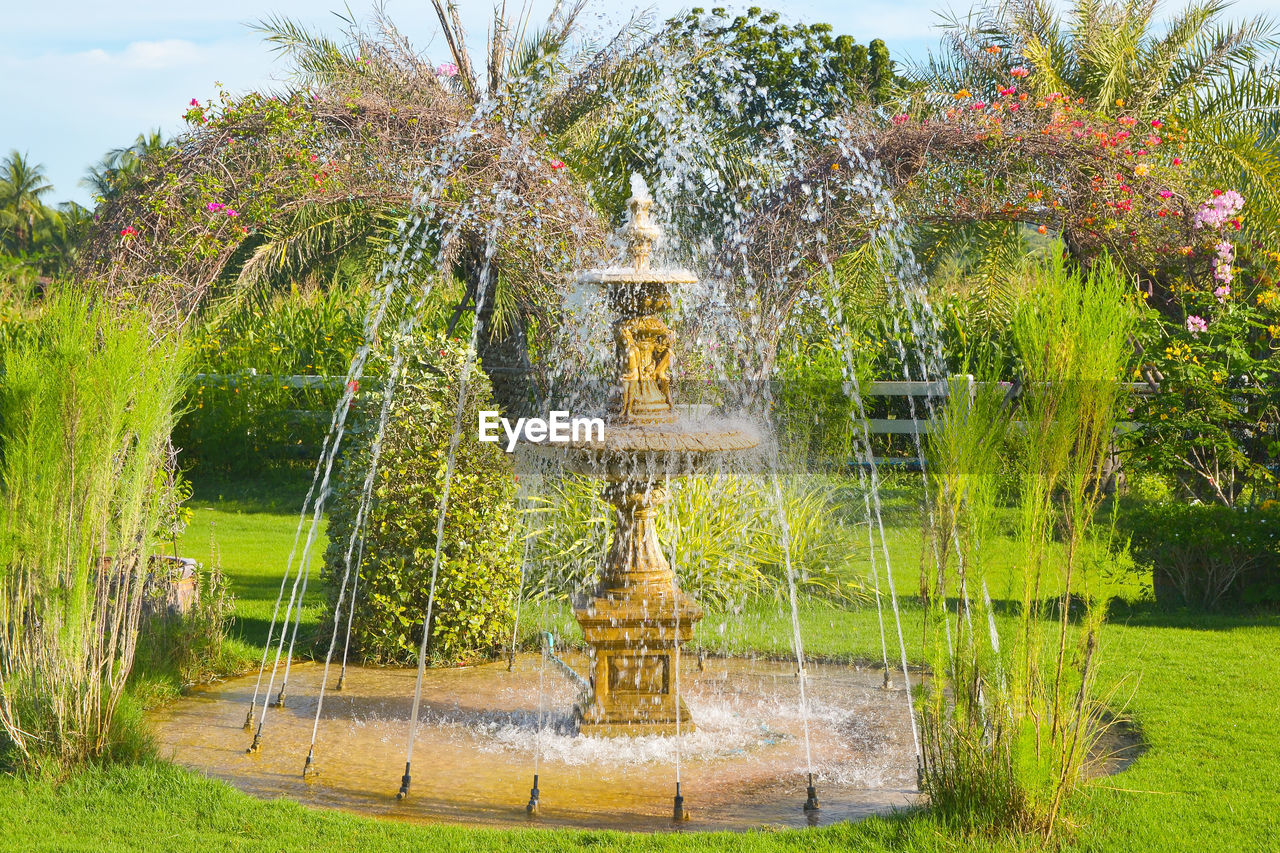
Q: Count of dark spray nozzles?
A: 14